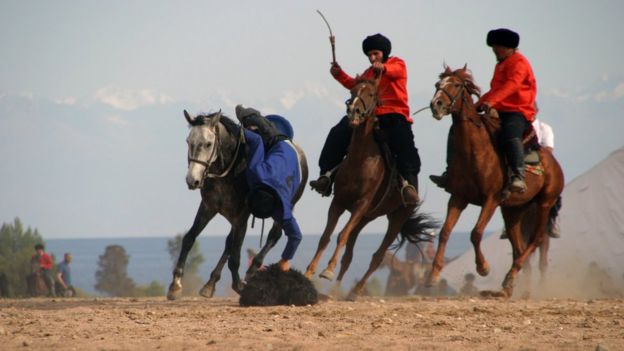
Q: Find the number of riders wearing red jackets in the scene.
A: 2